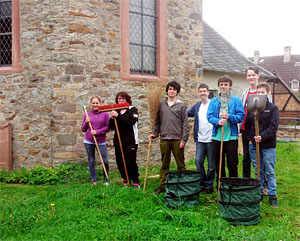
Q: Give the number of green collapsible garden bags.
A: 2